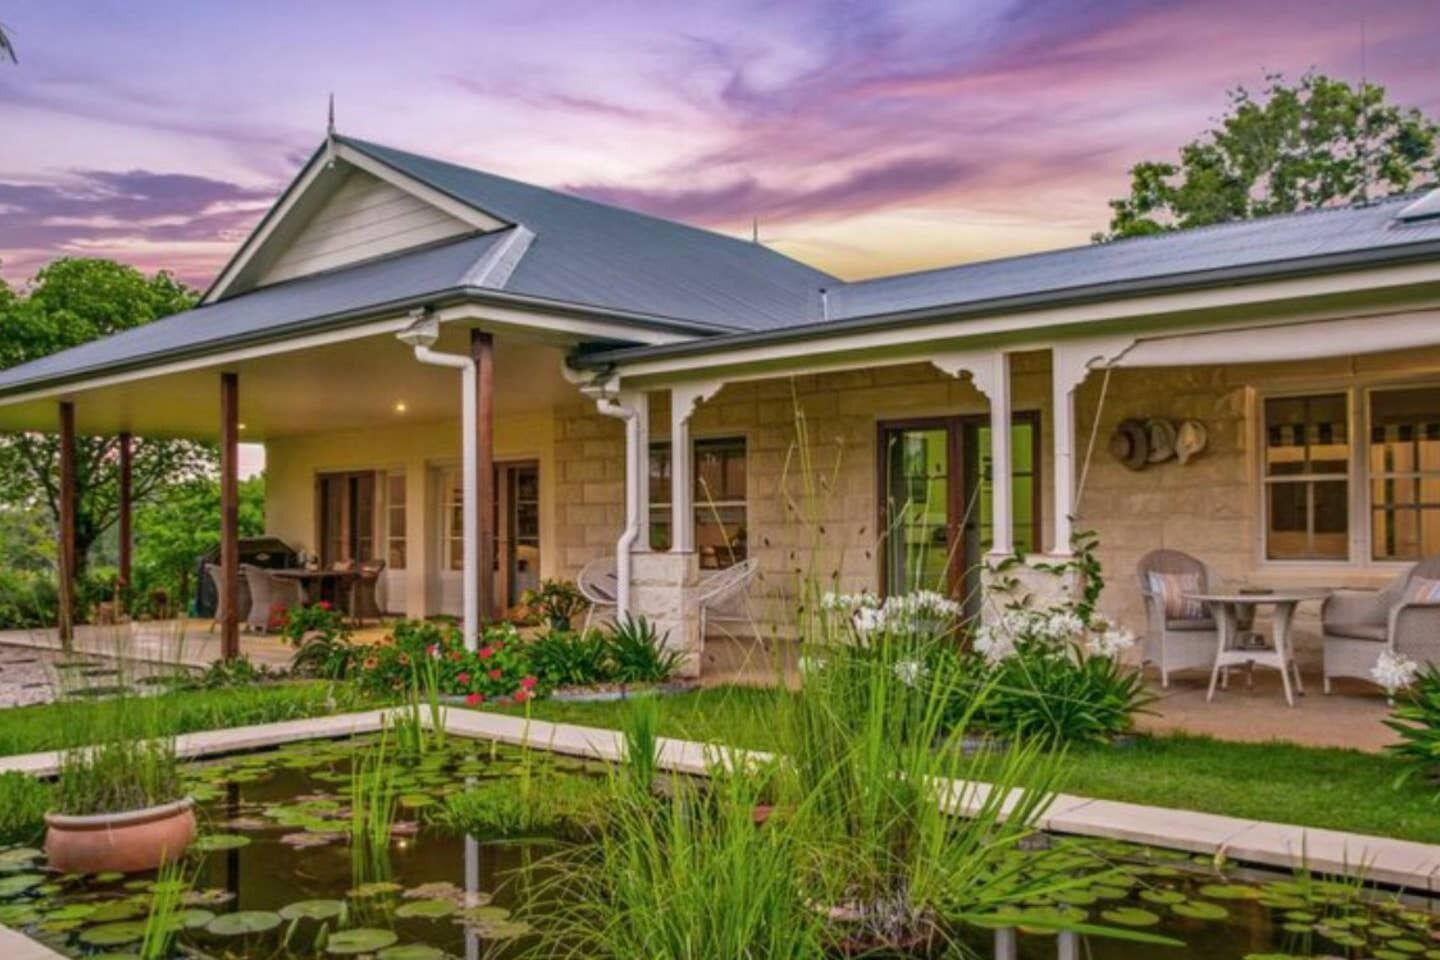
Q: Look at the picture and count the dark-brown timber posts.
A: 4